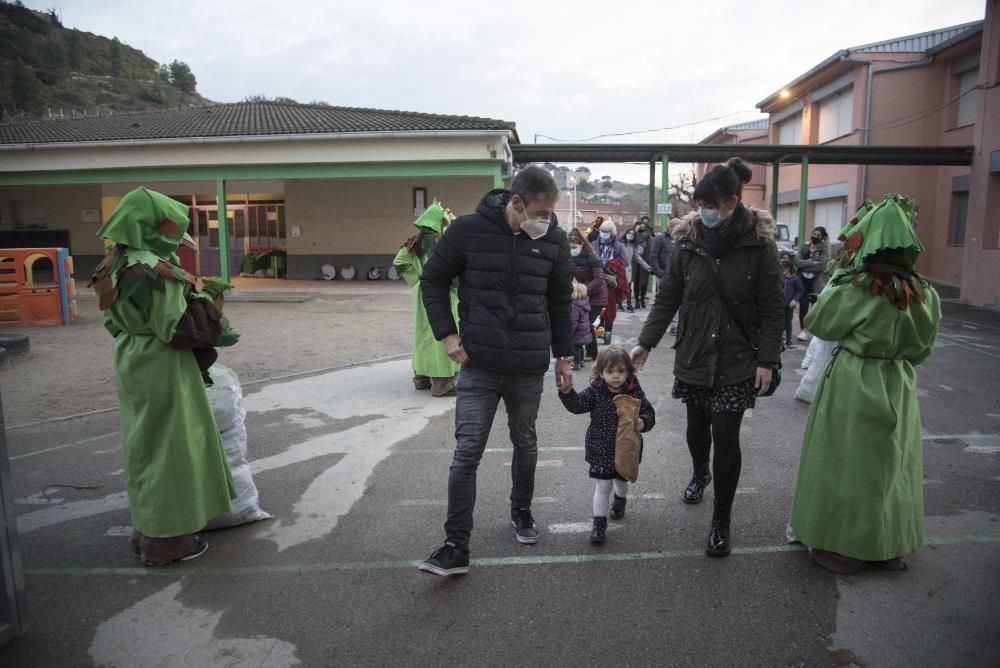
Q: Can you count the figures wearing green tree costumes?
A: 3